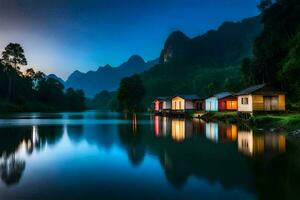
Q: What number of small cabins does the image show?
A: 5